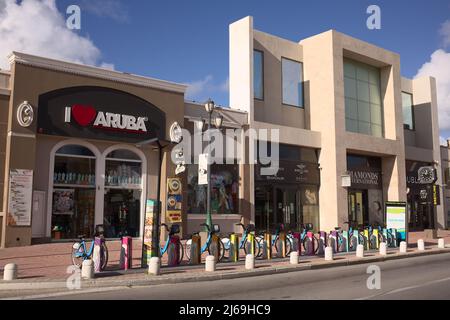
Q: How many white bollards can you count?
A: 12